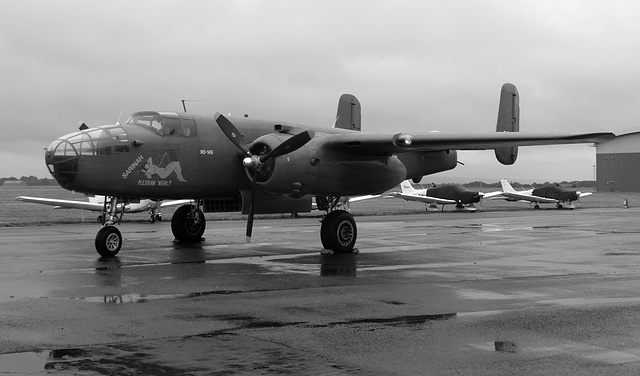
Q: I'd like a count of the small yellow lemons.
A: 0